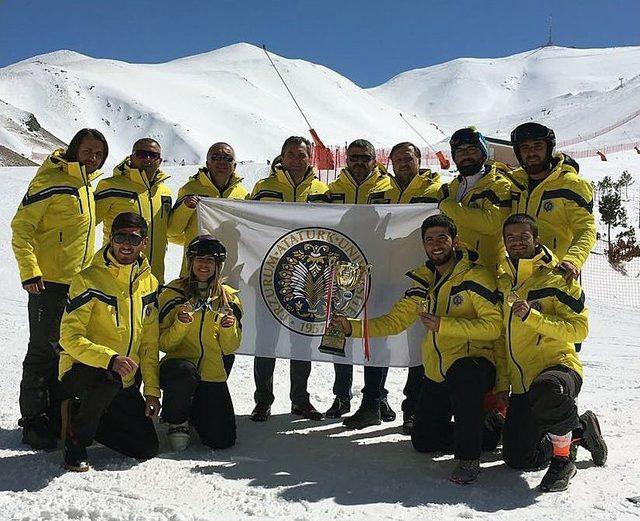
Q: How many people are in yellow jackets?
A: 12